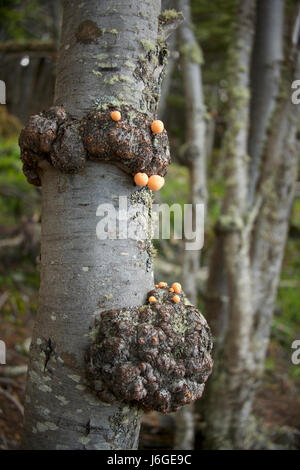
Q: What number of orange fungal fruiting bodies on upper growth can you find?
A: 4